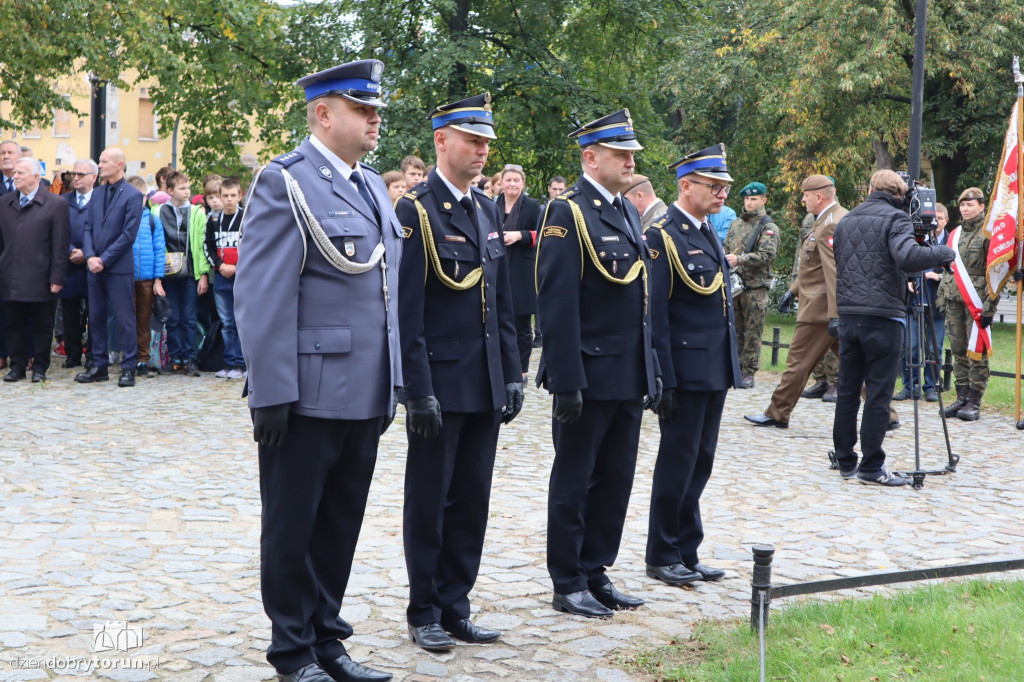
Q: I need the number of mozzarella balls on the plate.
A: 0